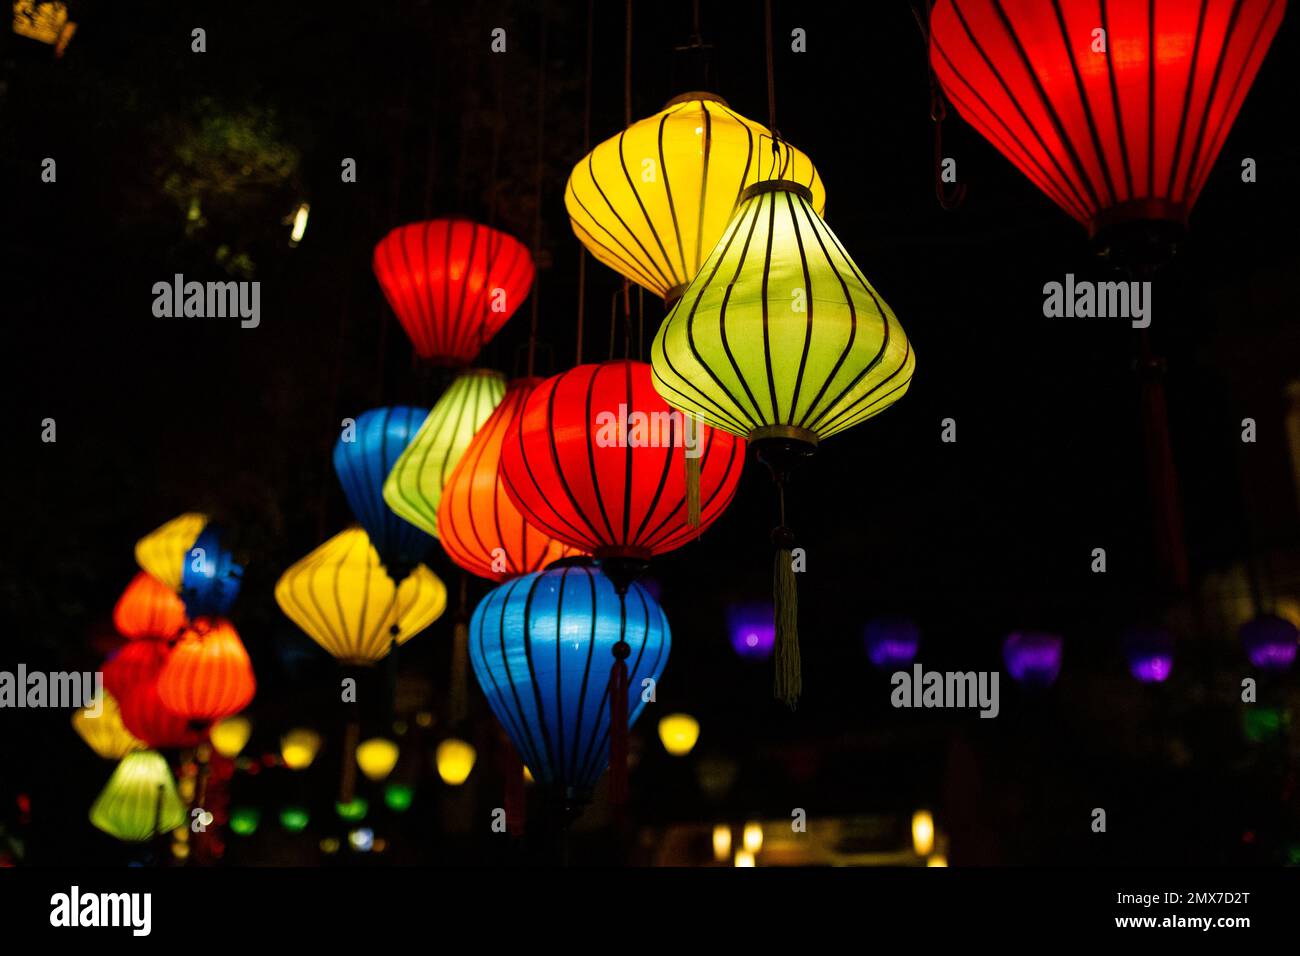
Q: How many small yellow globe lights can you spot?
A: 5